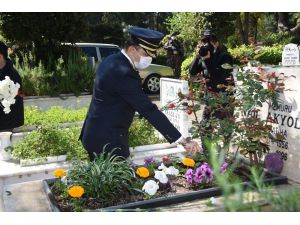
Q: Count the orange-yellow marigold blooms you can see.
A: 4